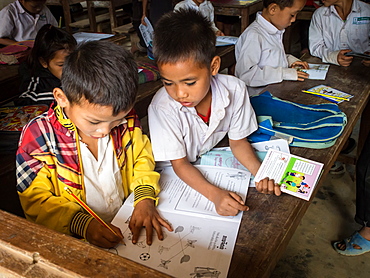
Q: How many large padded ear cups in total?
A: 0